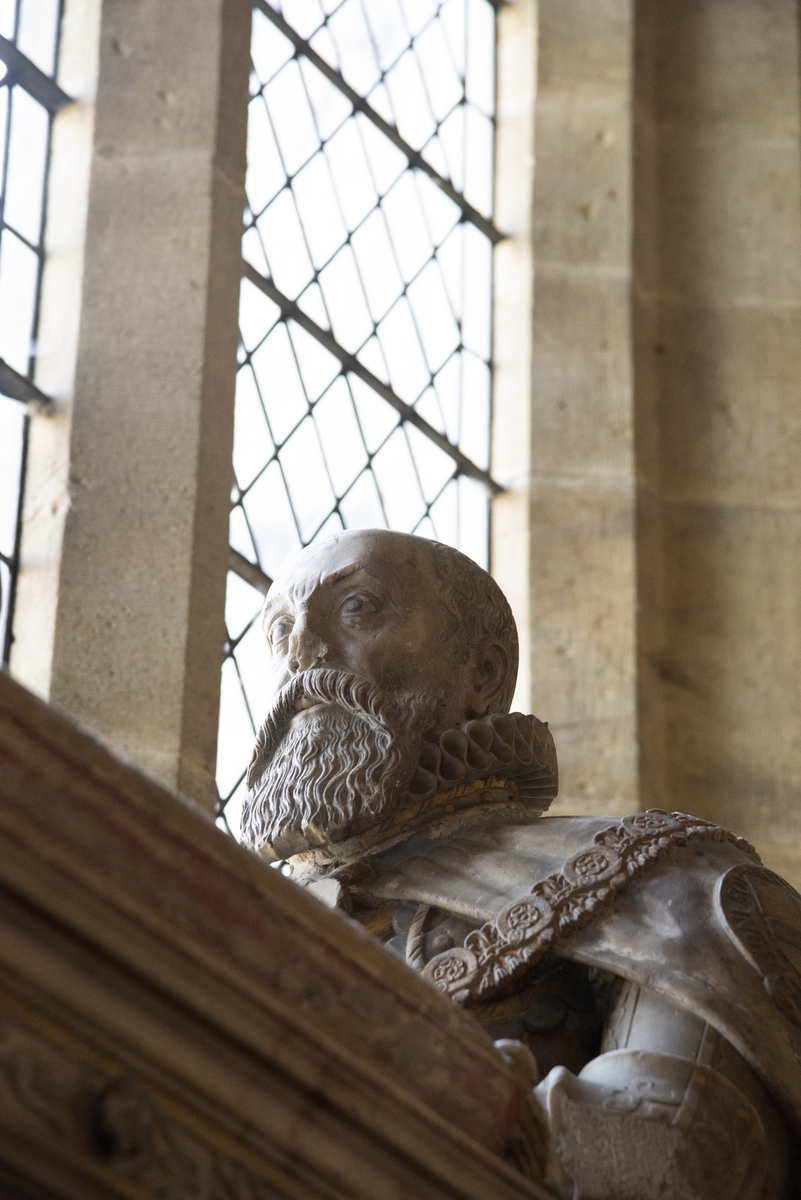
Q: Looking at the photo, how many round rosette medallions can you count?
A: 4